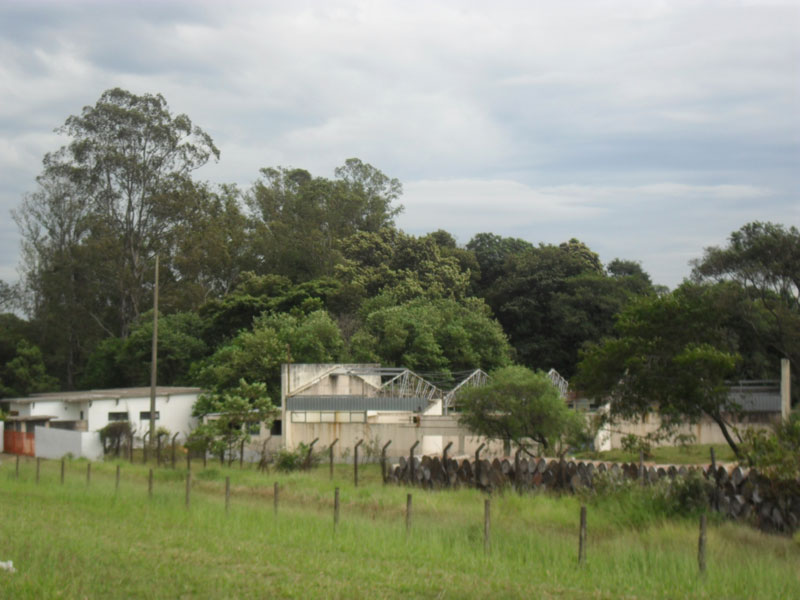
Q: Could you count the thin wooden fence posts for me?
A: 14